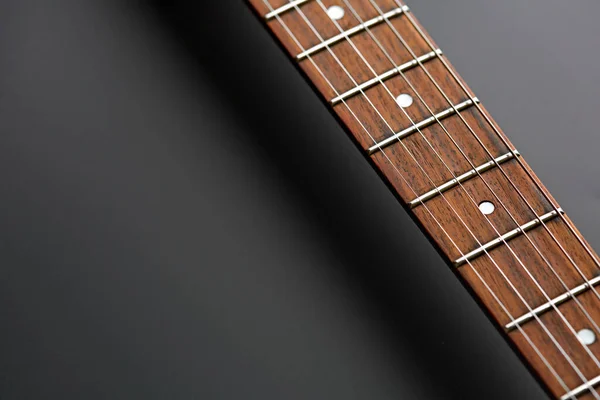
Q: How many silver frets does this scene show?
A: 8